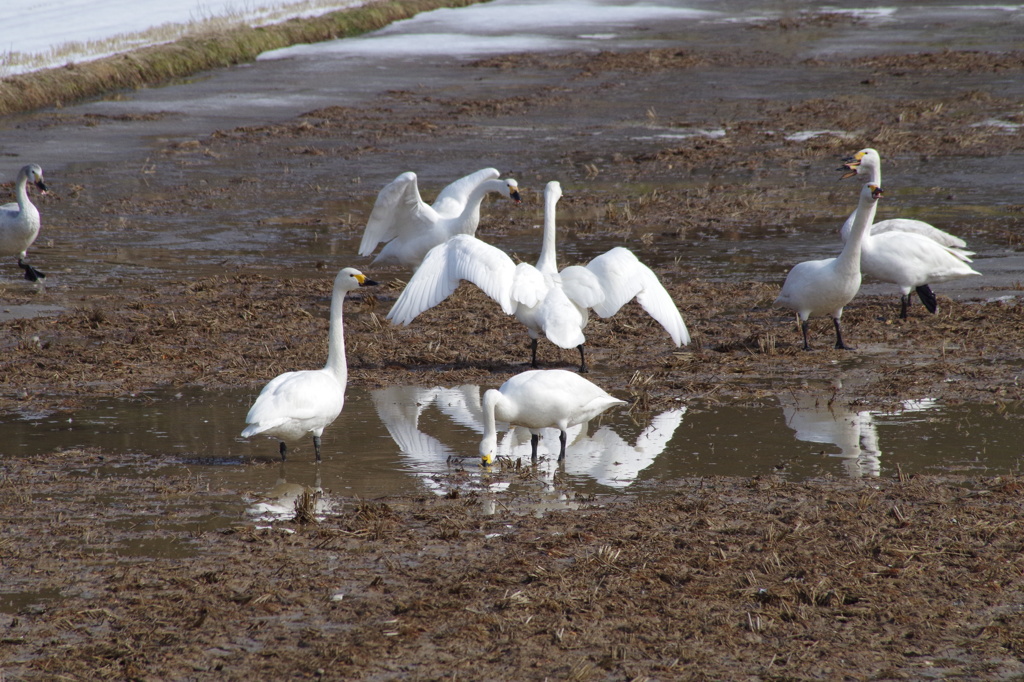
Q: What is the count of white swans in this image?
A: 8